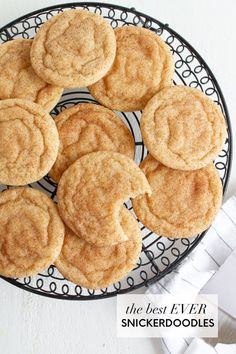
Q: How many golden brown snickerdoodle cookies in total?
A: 10